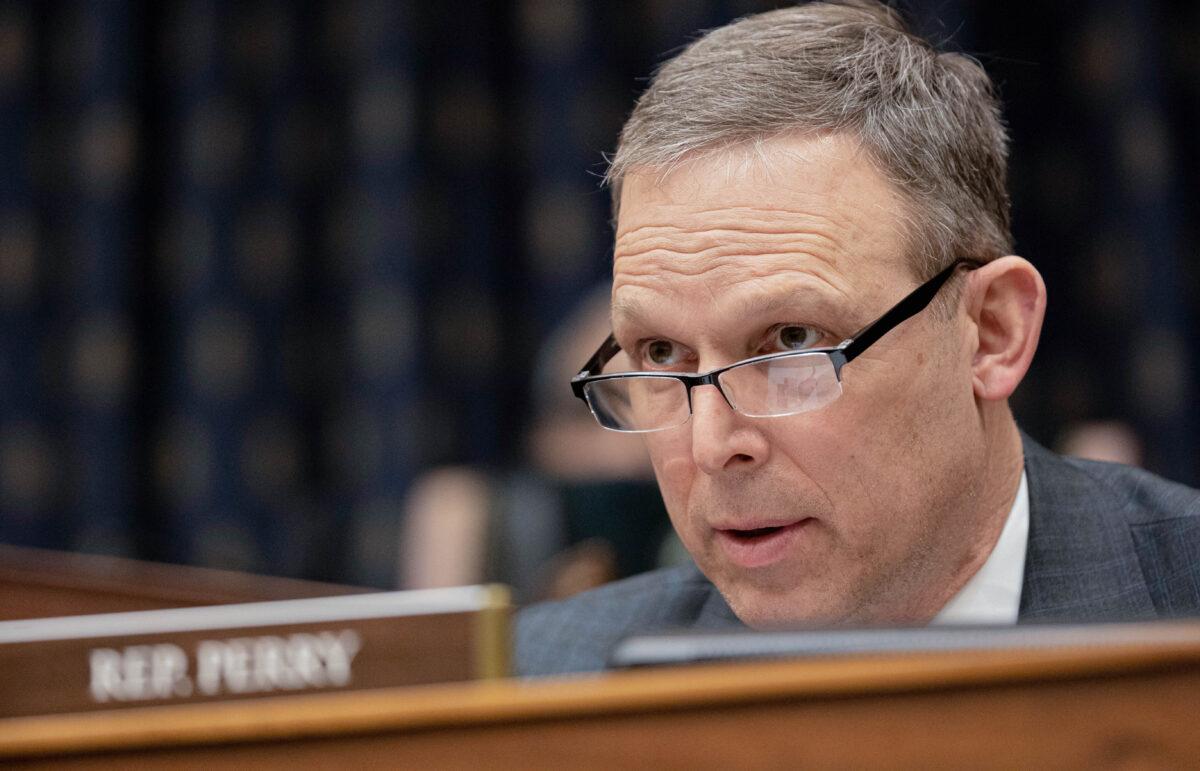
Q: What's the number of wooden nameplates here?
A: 1